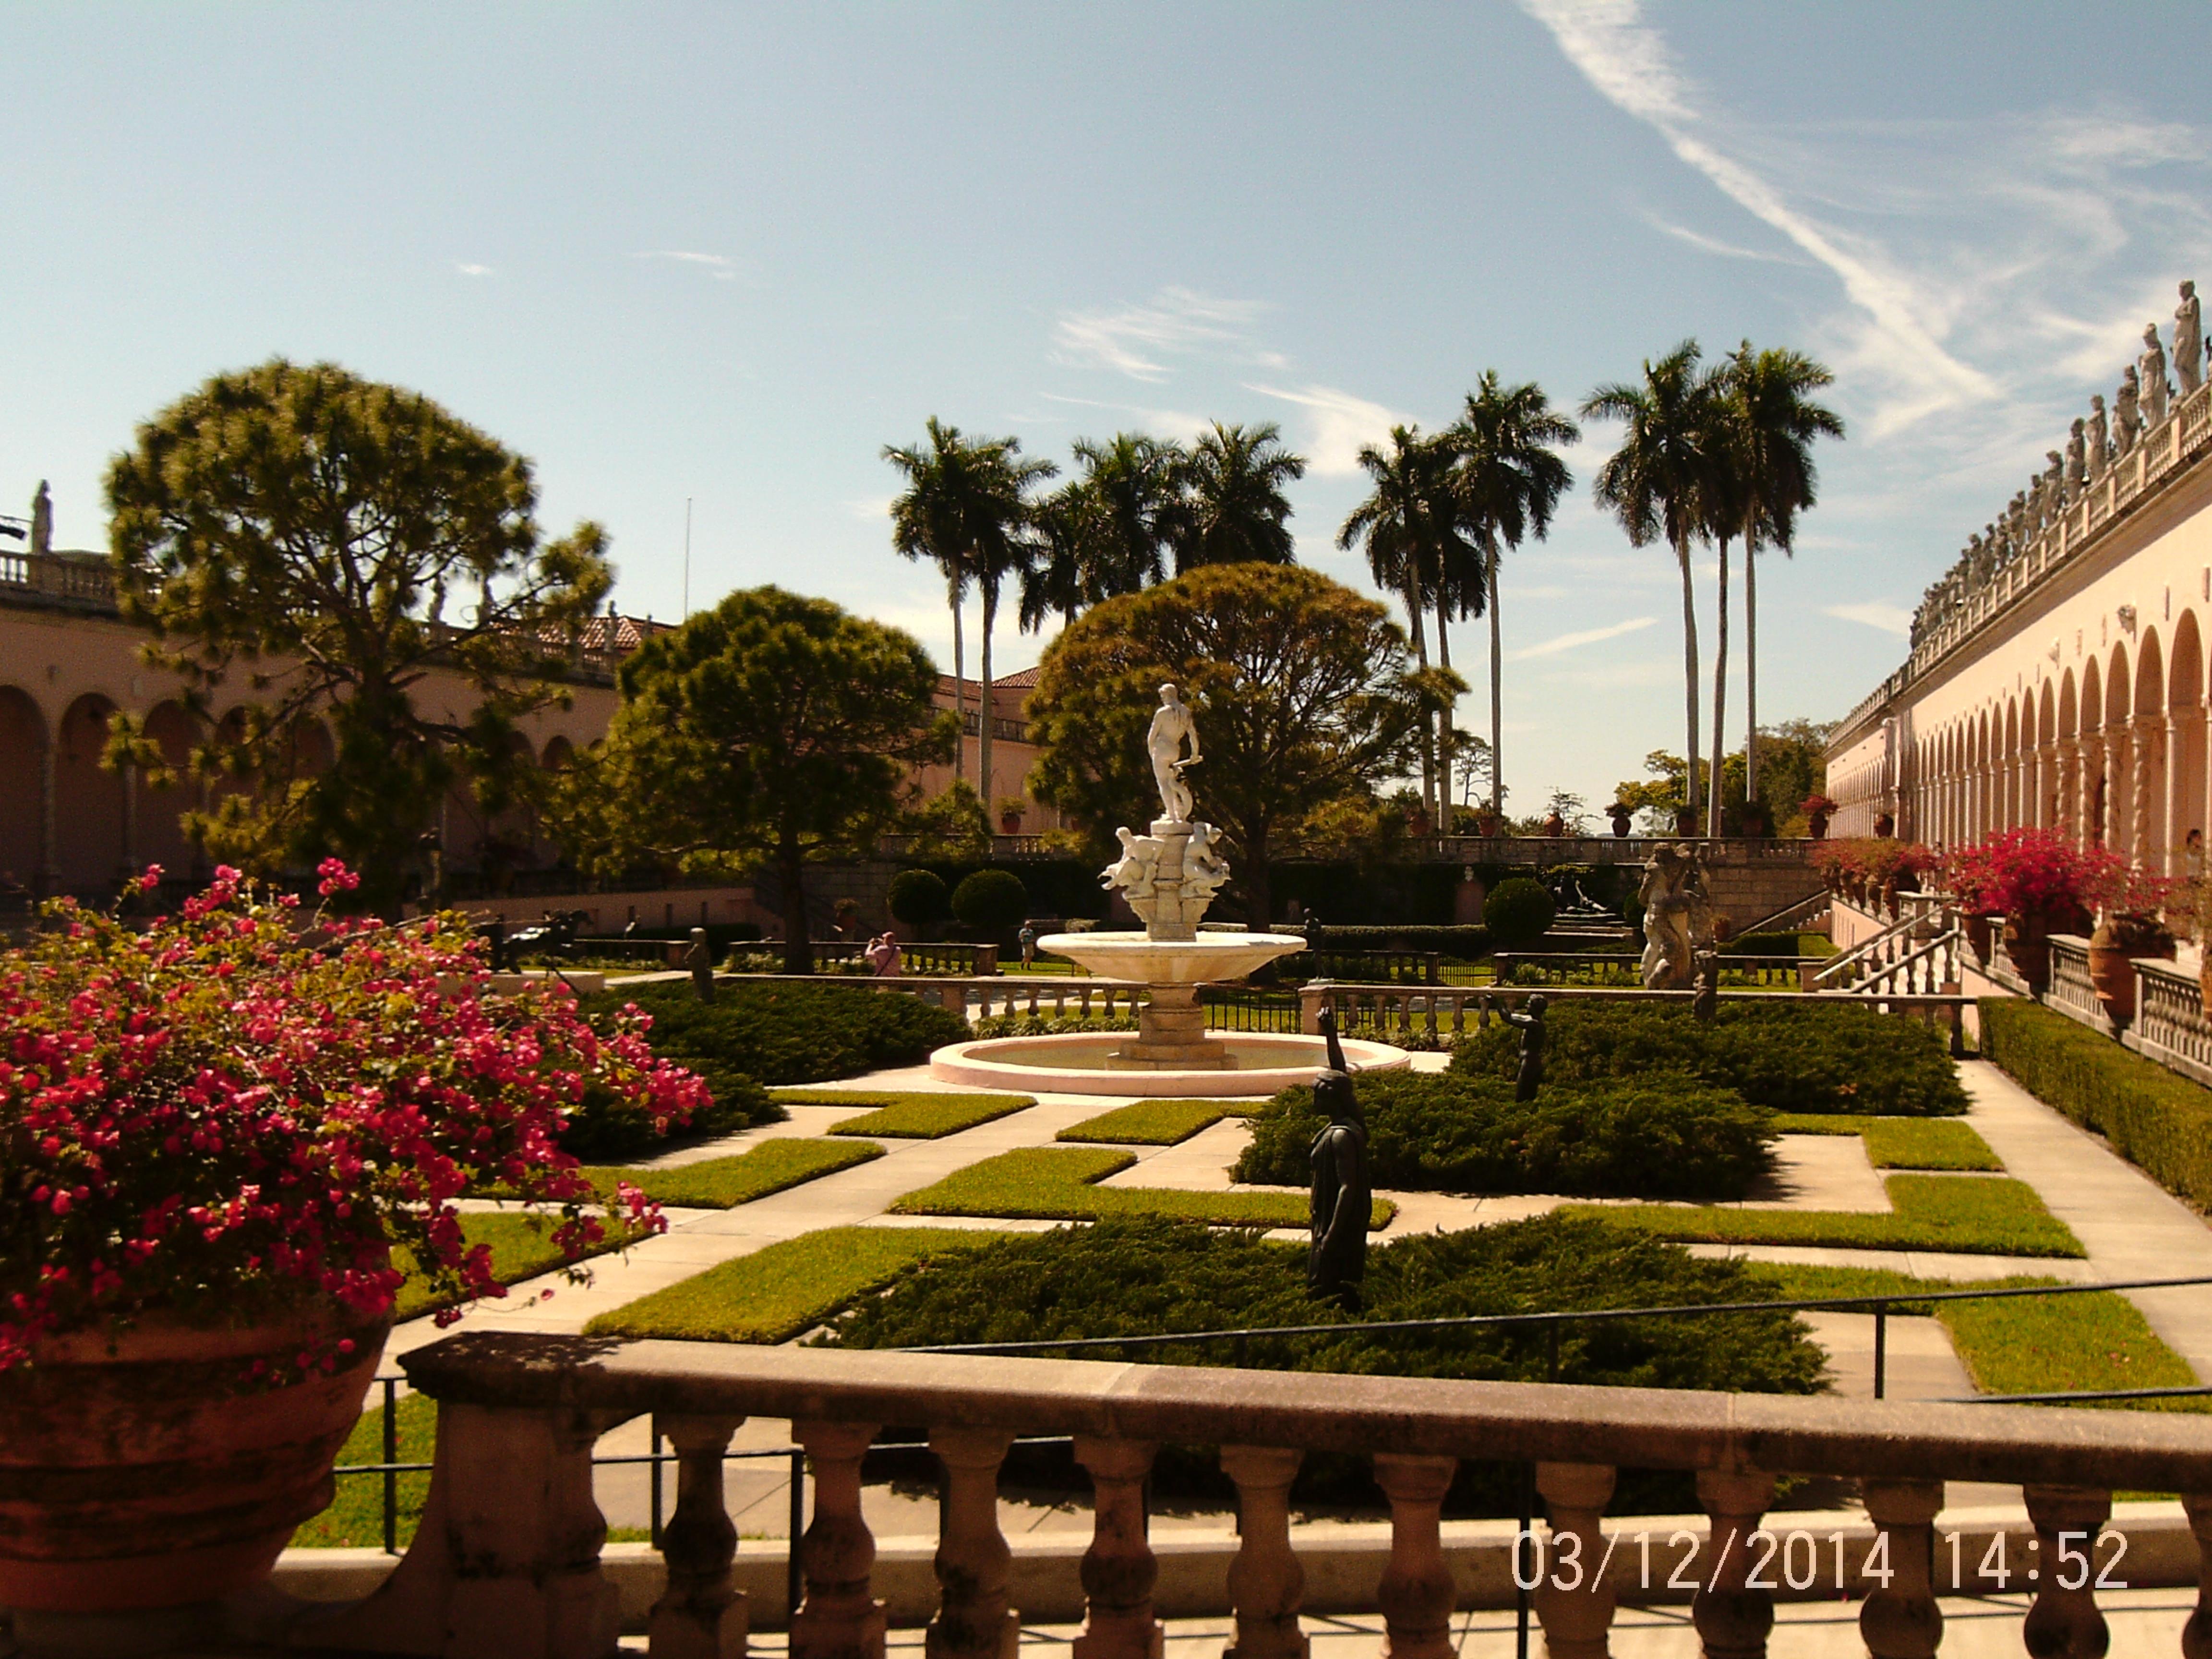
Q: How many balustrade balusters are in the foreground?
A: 11